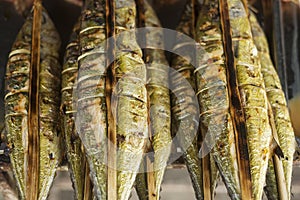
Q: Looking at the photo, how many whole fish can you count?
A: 7